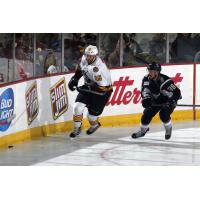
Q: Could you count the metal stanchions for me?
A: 6